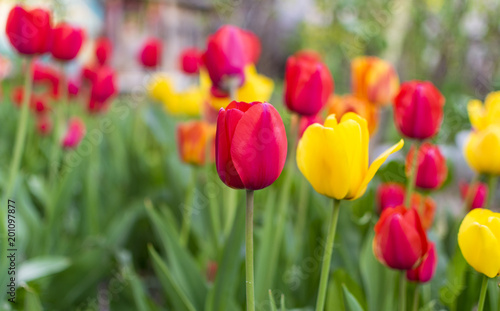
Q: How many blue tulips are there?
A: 0